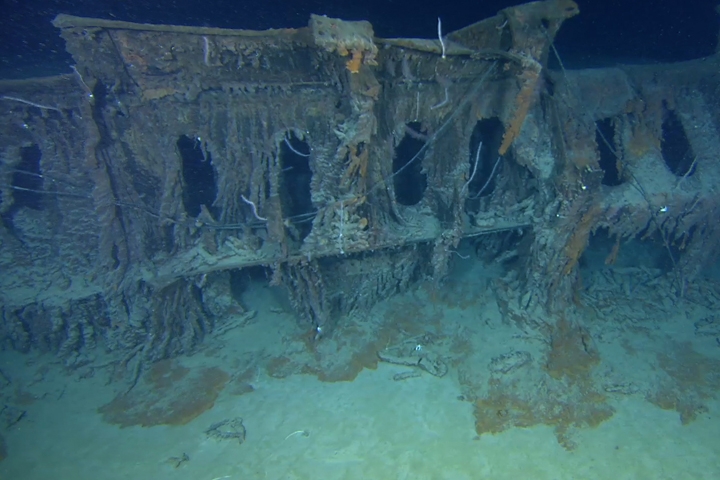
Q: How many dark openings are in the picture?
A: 7